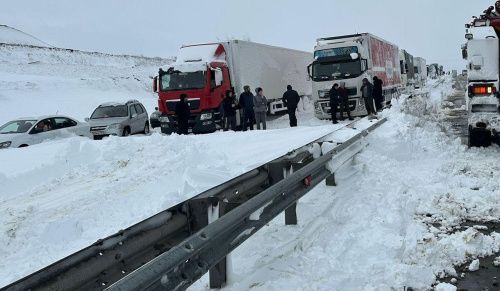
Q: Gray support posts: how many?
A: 3